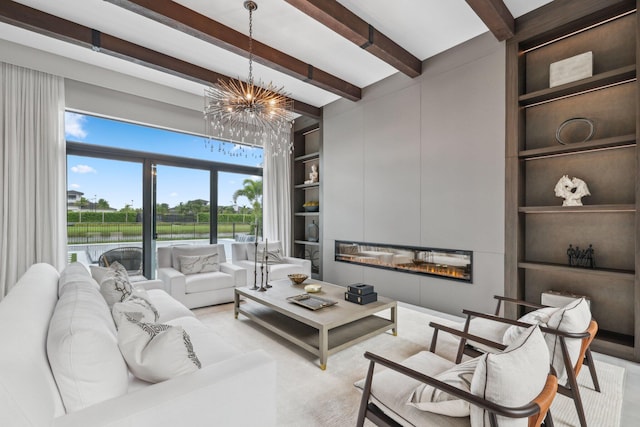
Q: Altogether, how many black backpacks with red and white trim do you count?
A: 0